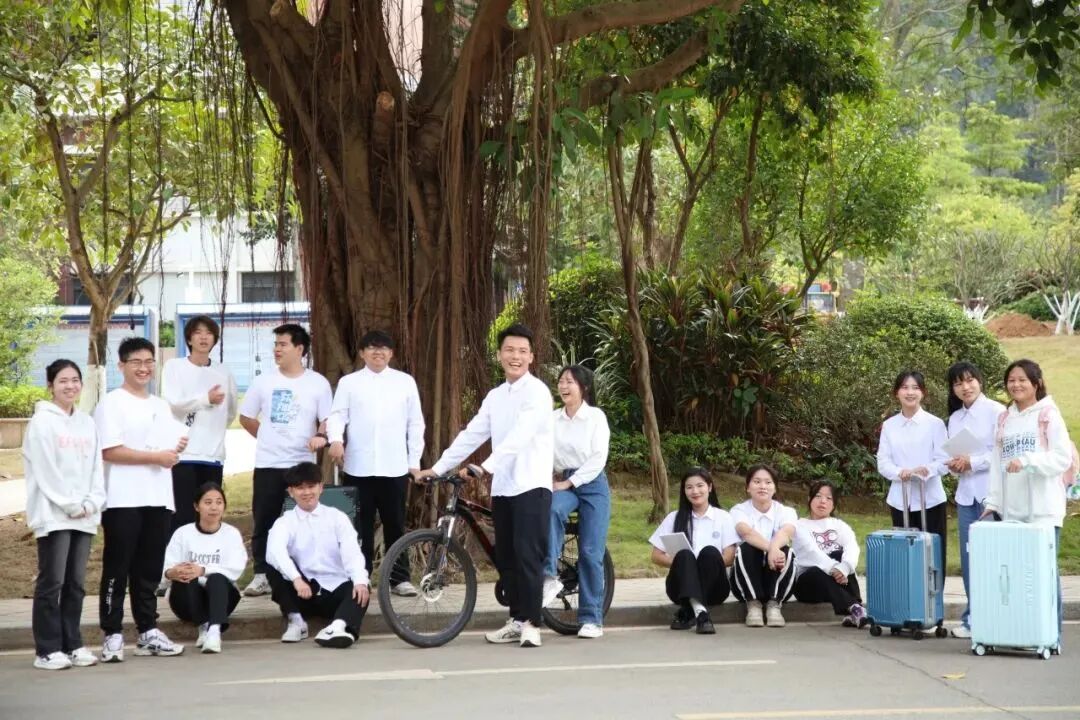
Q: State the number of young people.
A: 15